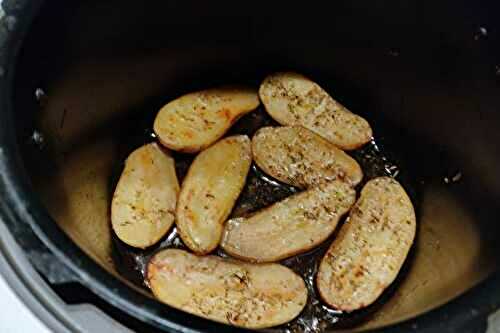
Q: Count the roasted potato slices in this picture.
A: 8